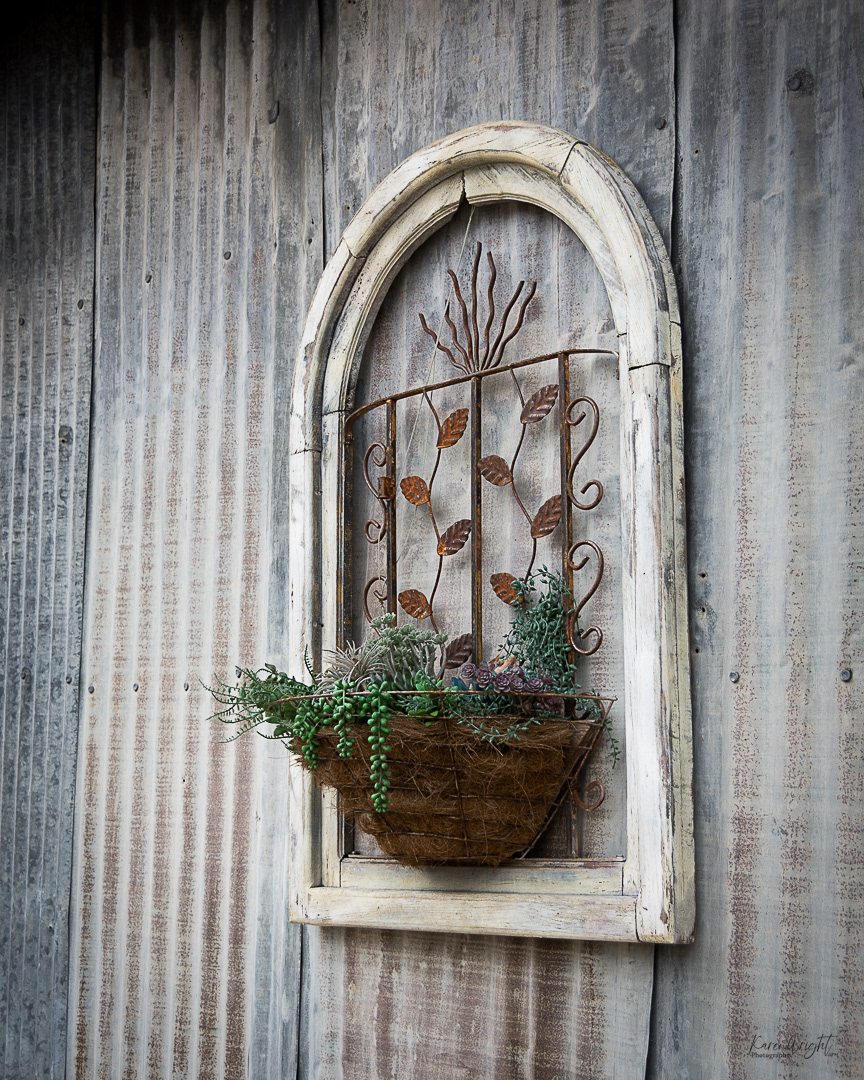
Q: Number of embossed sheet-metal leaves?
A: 9